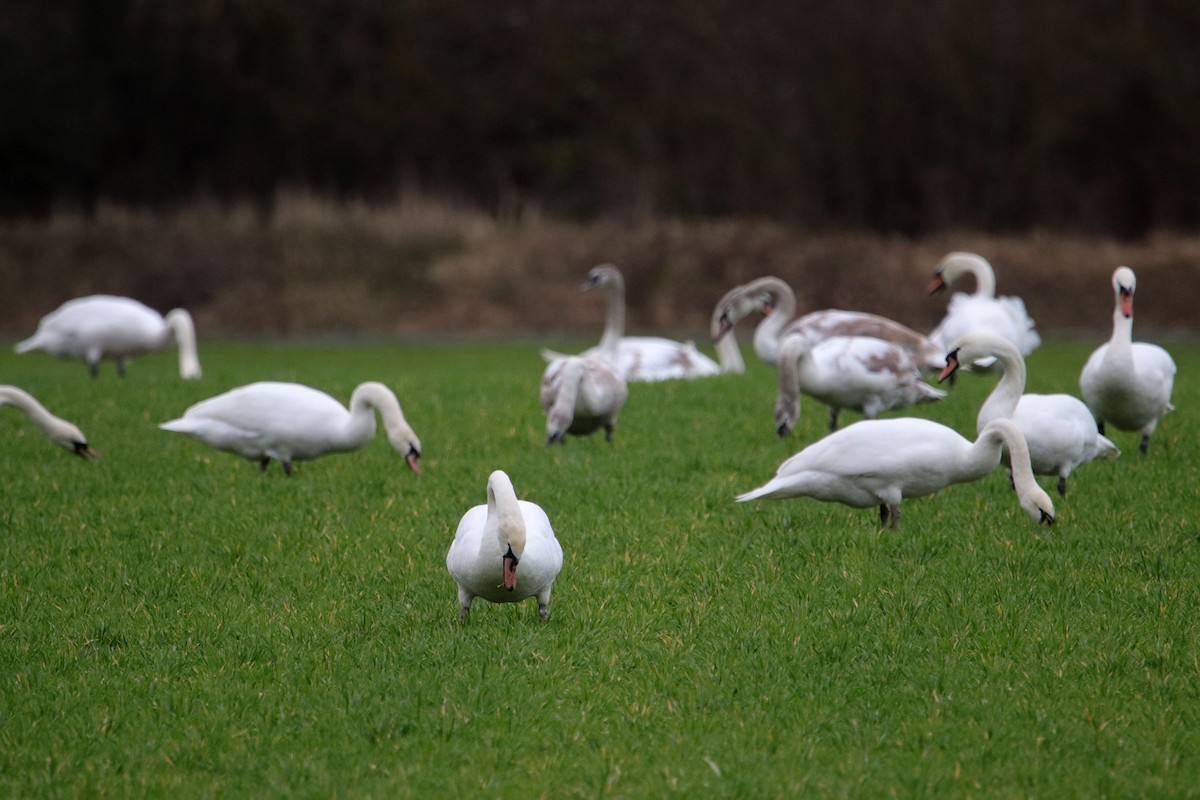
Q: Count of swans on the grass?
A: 13